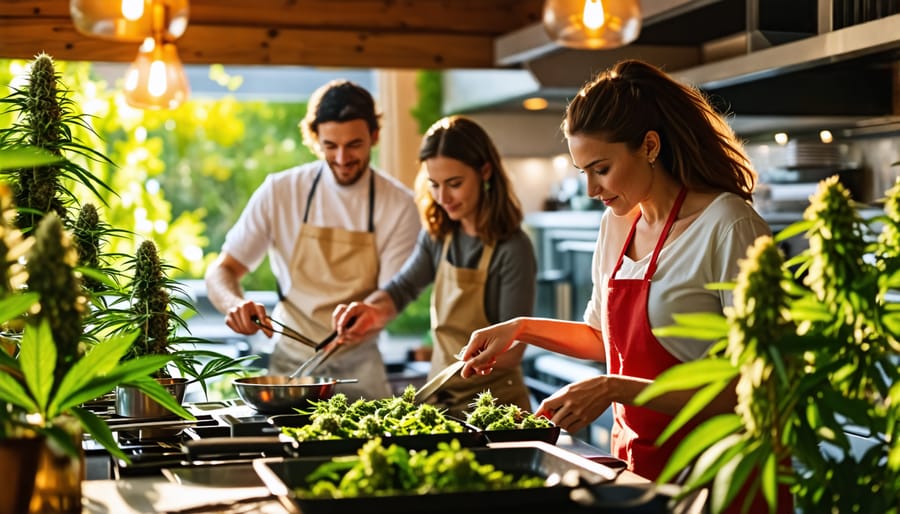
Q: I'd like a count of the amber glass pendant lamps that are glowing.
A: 3